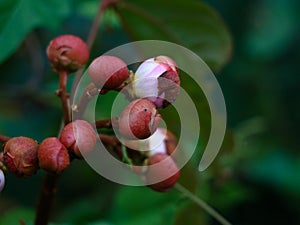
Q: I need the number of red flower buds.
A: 7